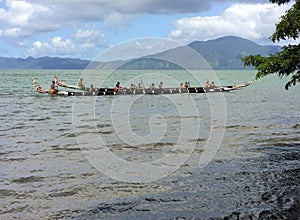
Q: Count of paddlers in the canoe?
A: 12